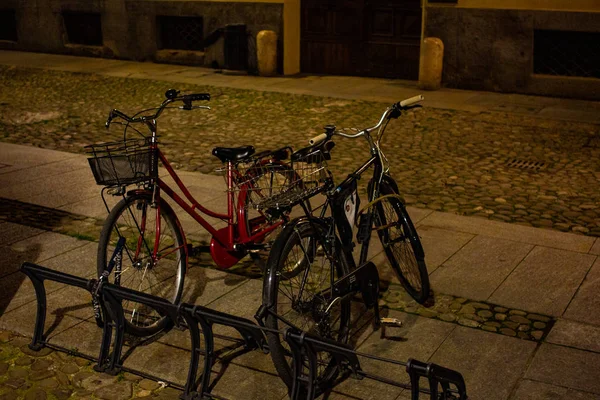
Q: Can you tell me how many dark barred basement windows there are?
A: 4